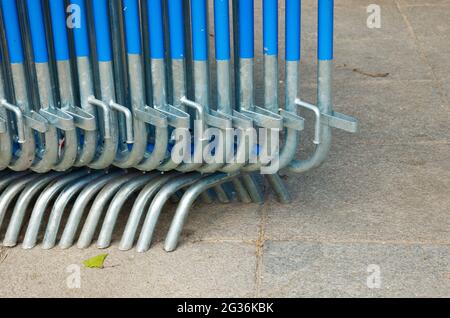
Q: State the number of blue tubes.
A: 14